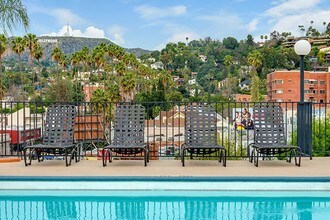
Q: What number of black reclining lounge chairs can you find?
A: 4